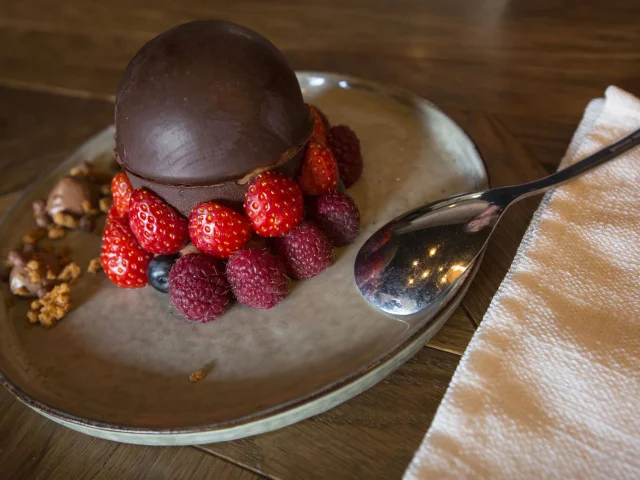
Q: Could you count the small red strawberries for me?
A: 7